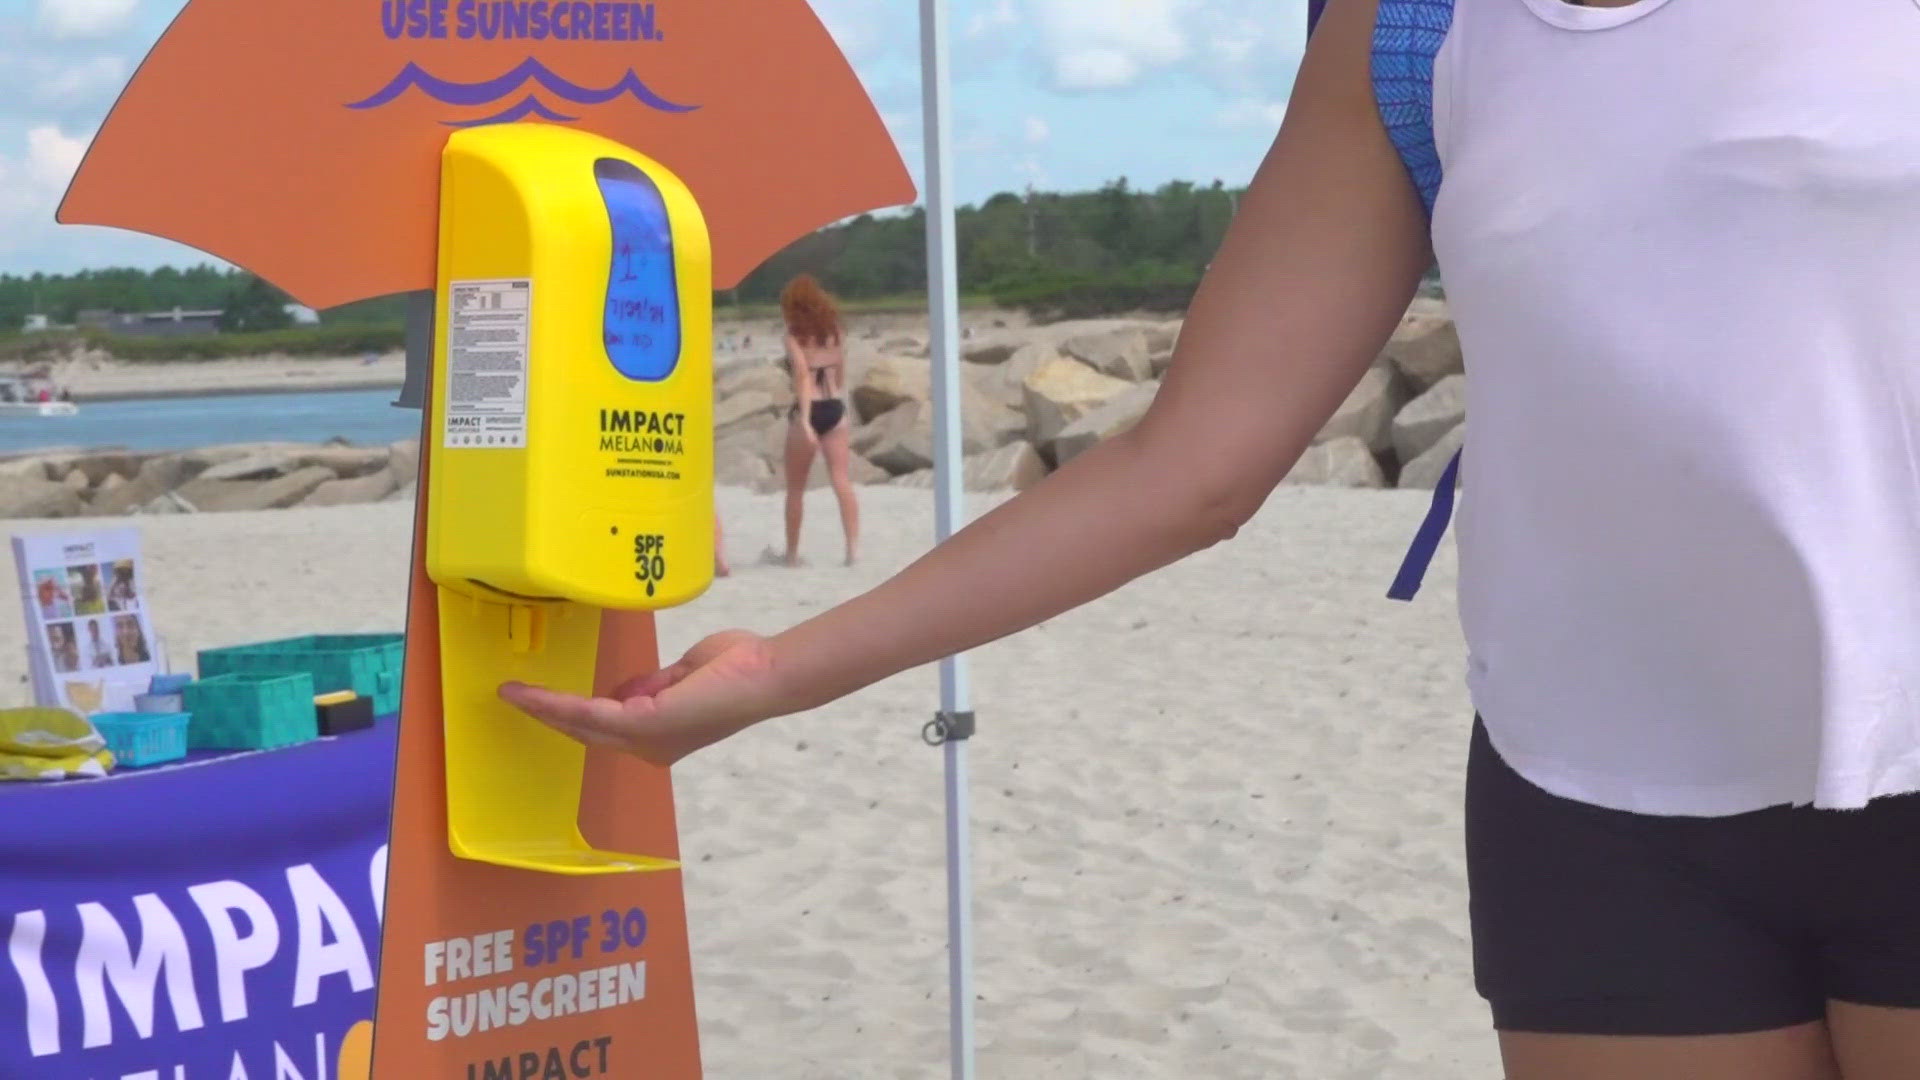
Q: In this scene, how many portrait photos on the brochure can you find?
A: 6